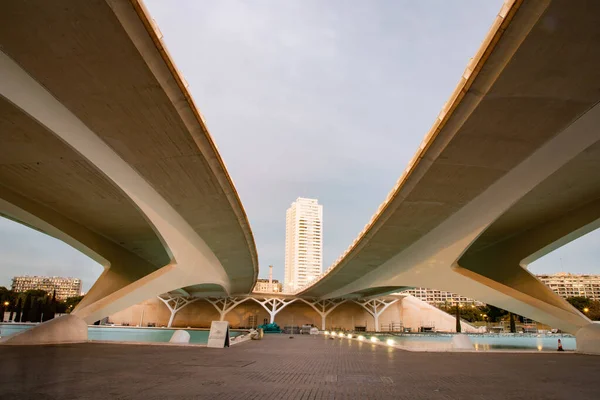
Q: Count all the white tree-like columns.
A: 5